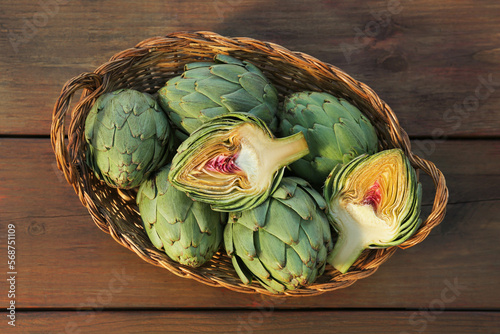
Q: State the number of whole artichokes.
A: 5